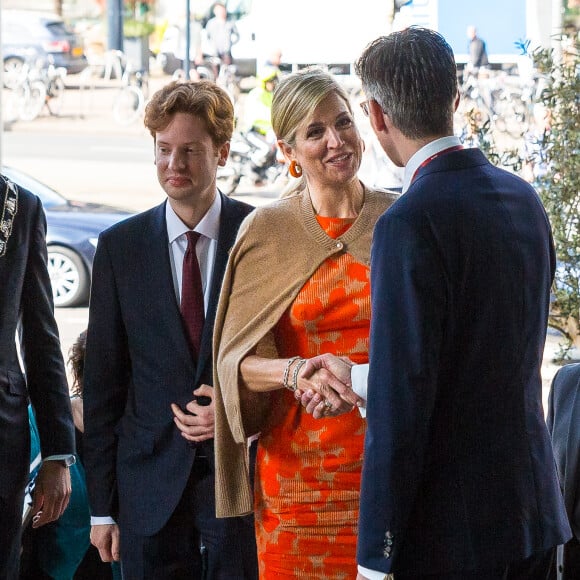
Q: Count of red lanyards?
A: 1